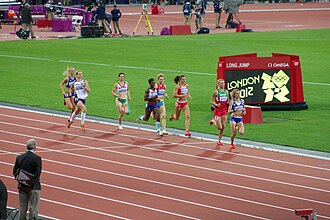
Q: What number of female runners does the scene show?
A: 8